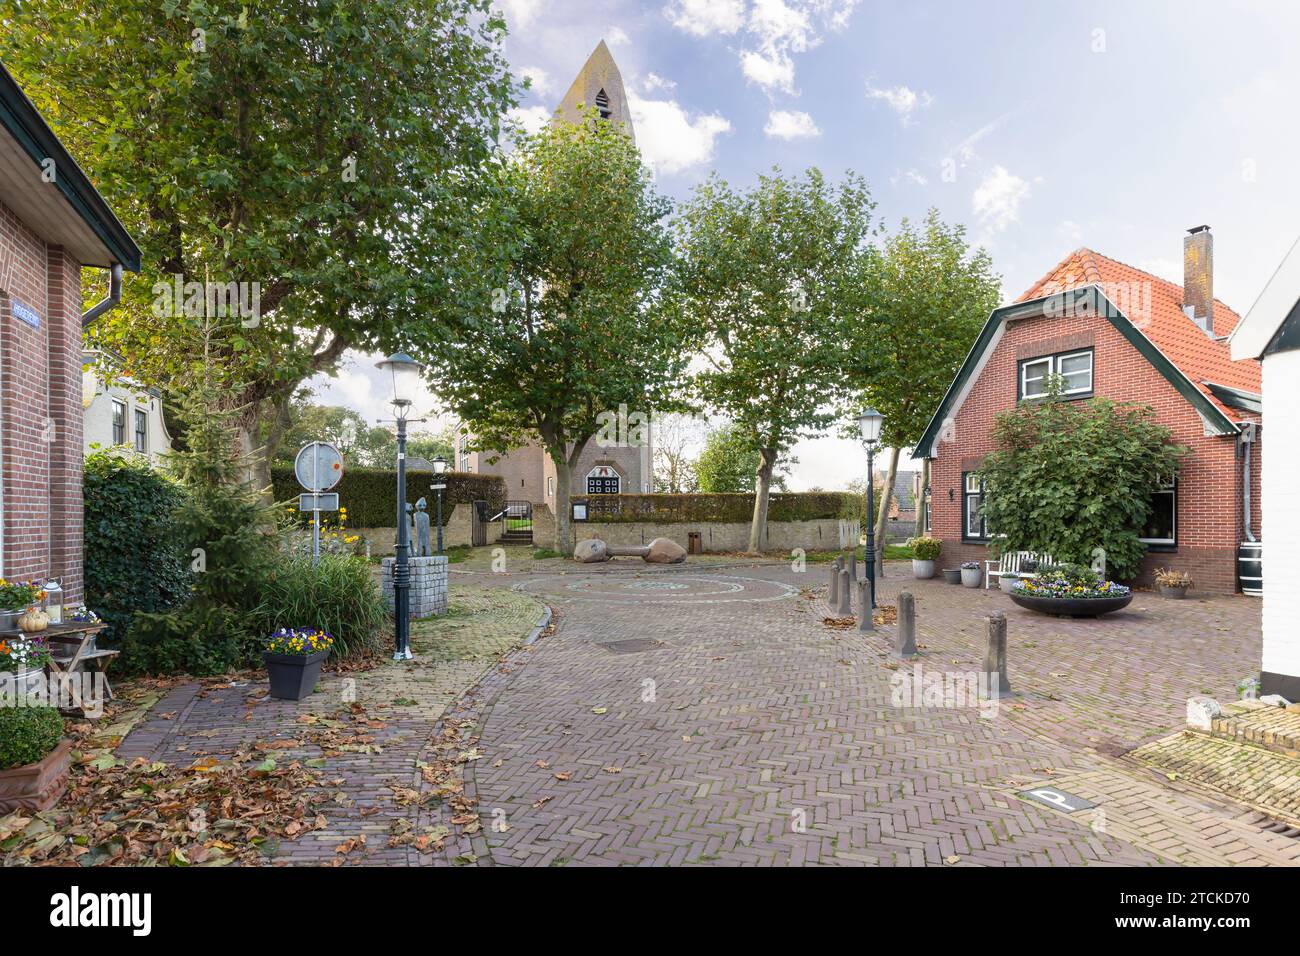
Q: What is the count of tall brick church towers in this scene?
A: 1